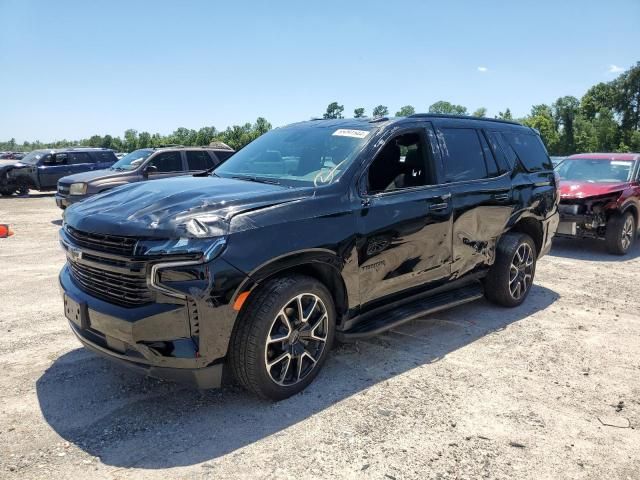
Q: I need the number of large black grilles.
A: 1